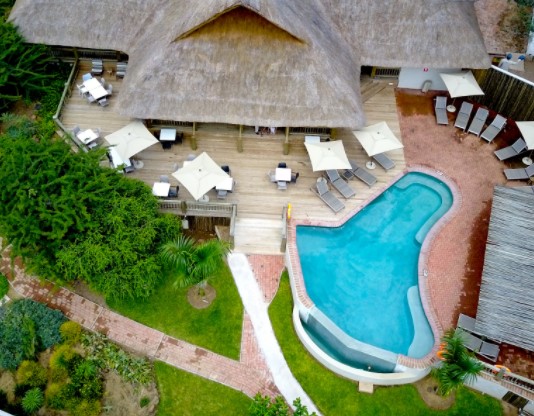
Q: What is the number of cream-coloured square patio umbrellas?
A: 6